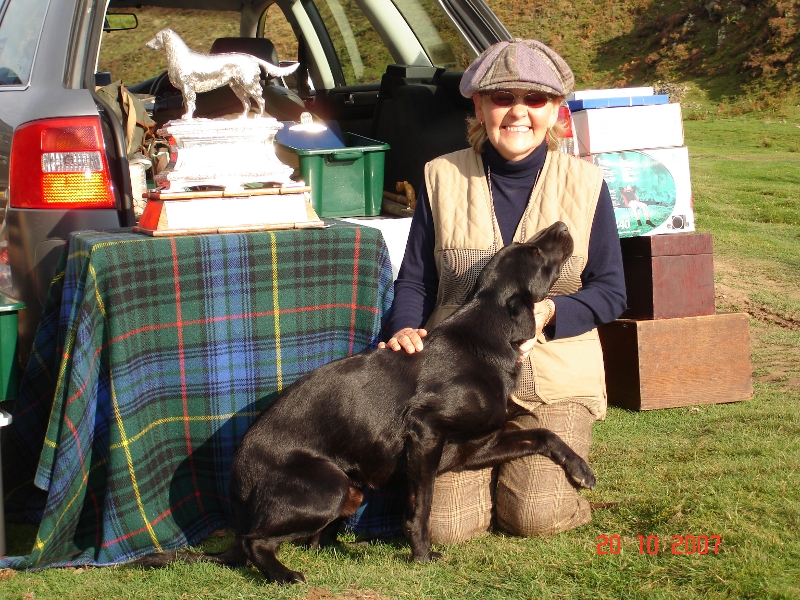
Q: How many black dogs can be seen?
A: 1